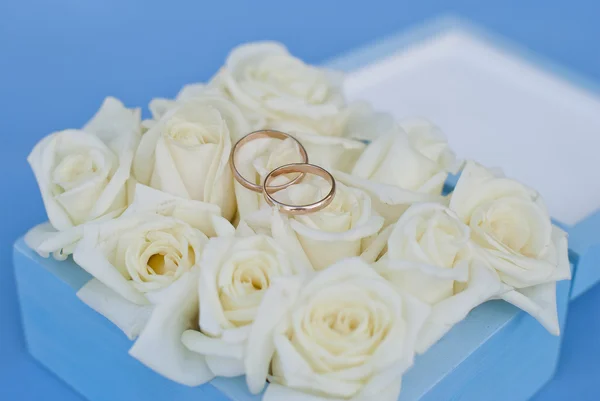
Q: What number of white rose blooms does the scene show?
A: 11